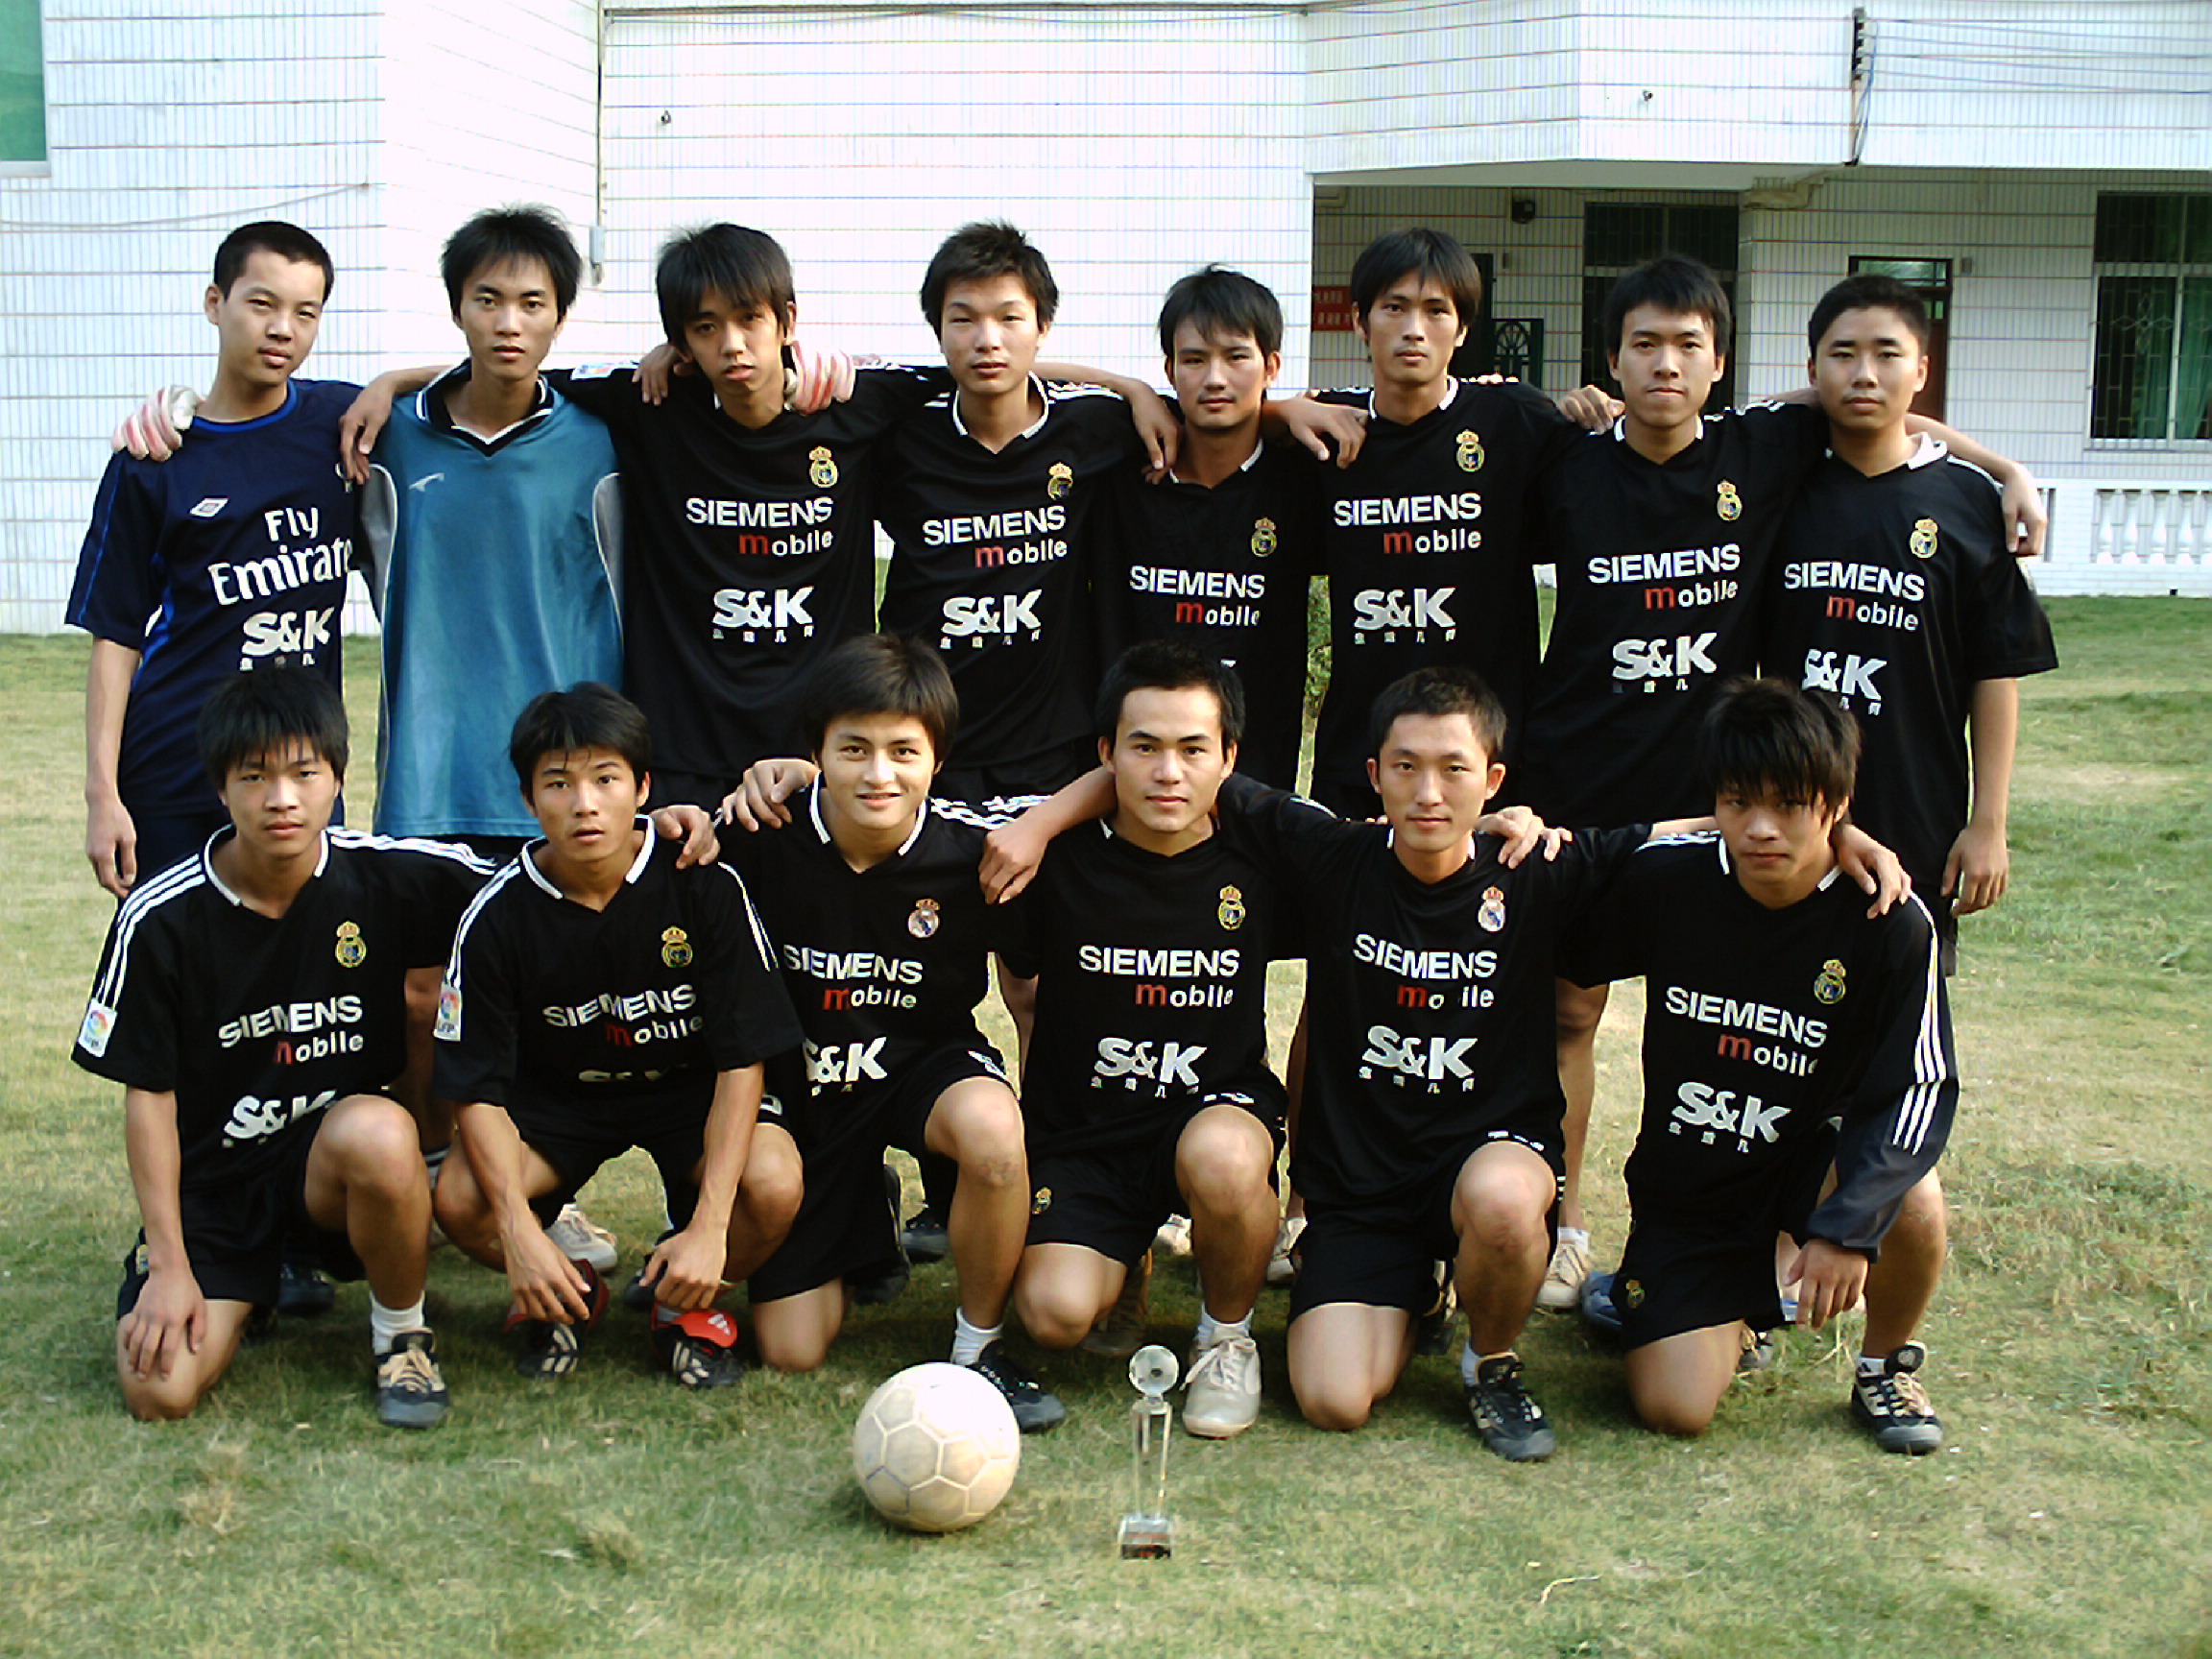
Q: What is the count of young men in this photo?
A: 14